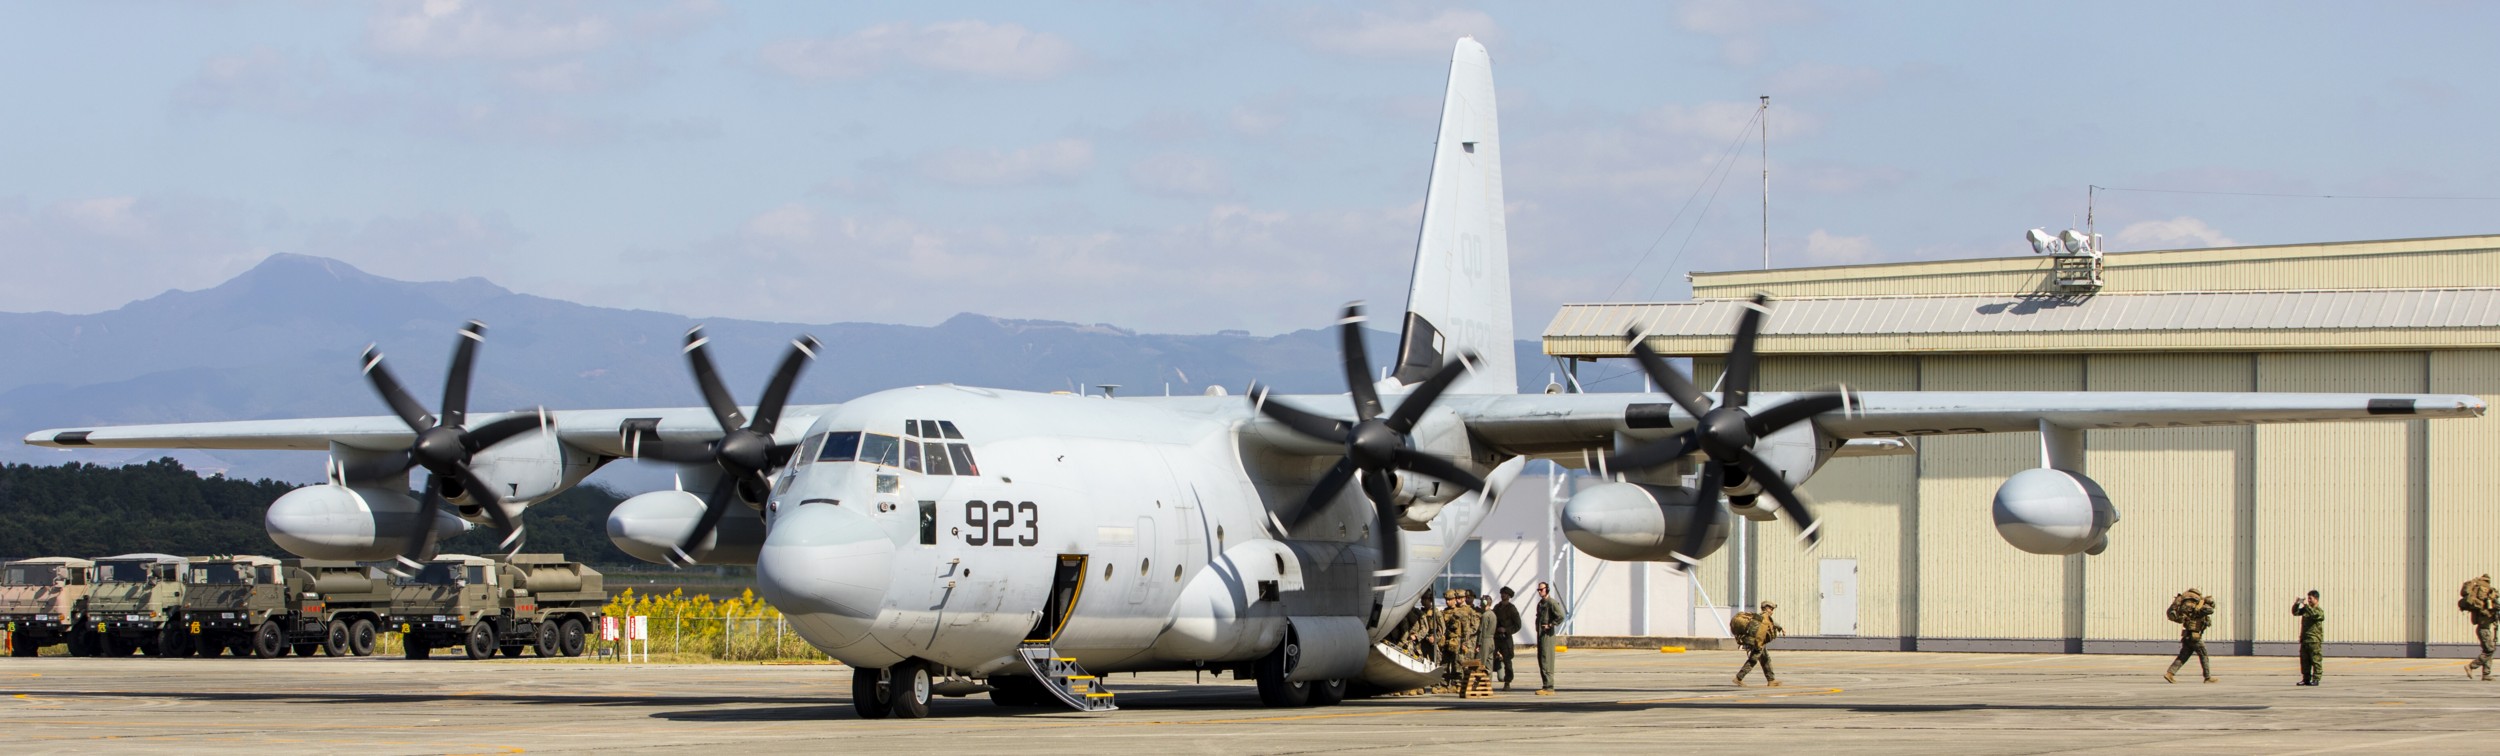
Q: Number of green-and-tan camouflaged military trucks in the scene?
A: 4